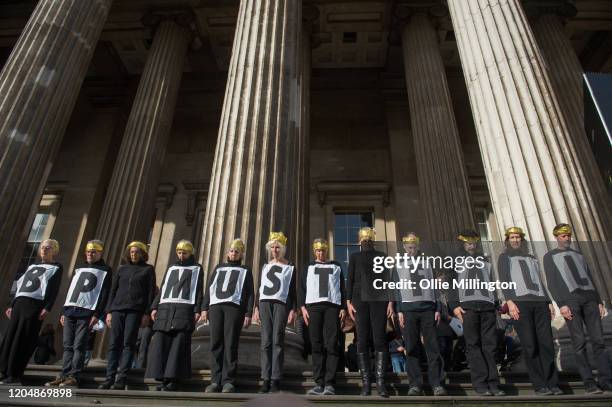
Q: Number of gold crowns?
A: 12